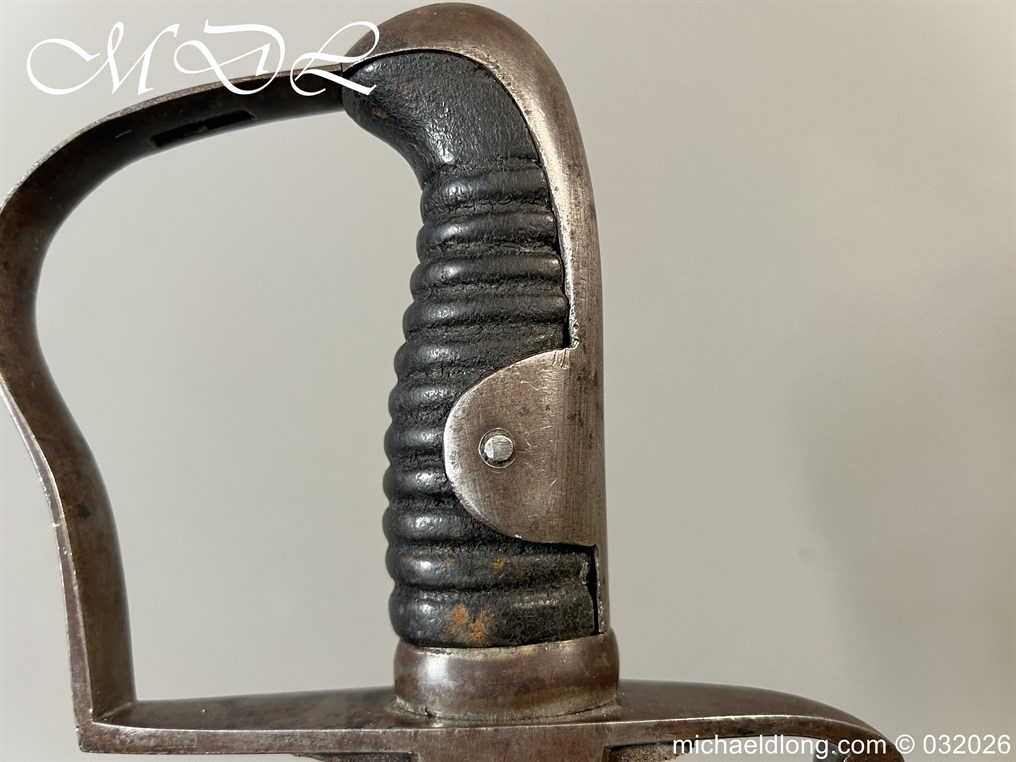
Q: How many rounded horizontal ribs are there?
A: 11